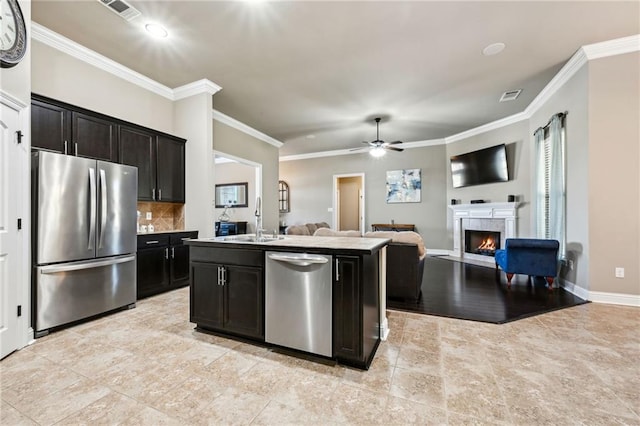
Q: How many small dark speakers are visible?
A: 2